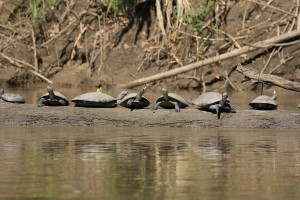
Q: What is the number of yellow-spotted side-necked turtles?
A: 7